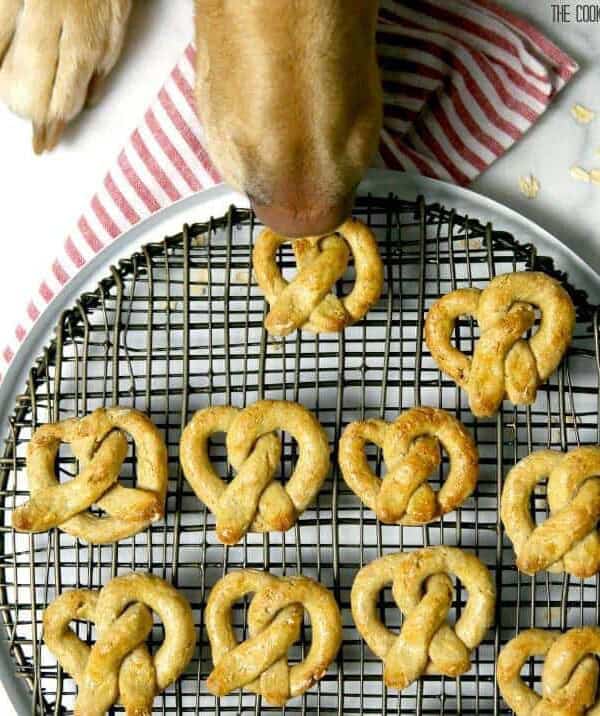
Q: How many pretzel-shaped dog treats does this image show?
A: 10